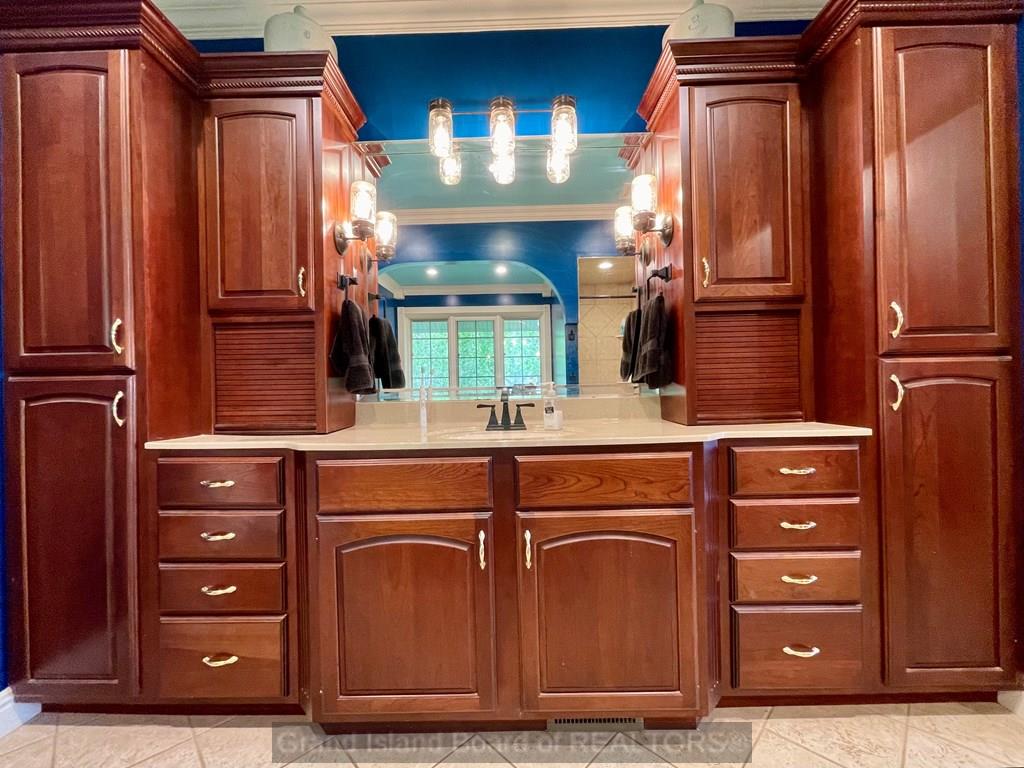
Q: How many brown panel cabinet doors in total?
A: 8